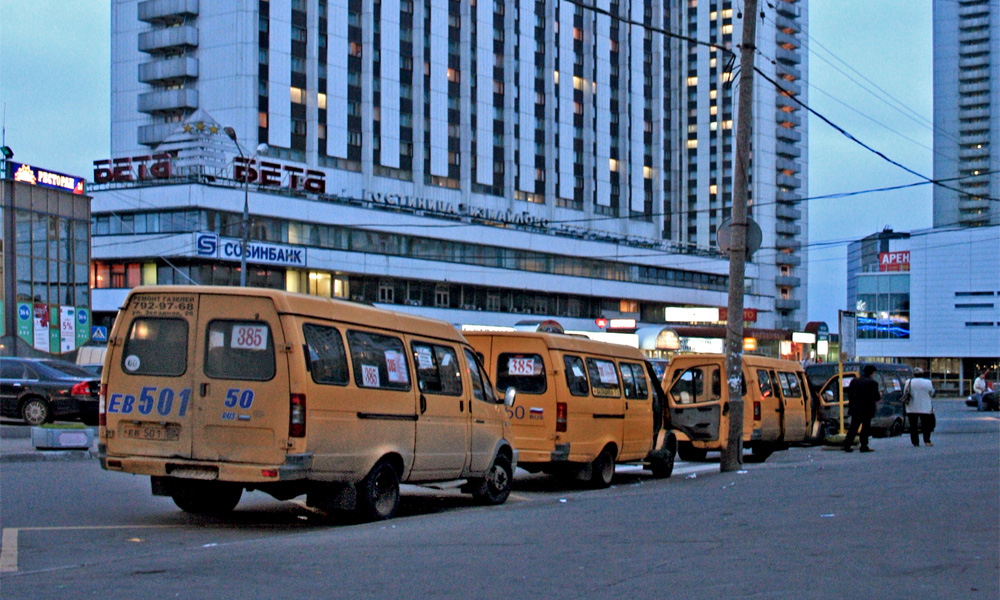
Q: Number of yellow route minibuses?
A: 3